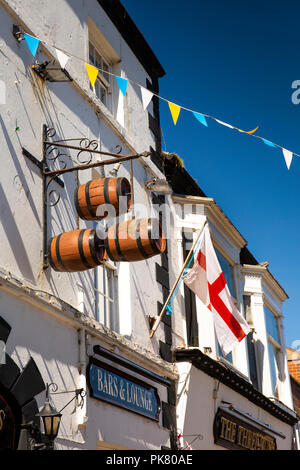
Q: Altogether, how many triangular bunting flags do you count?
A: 11